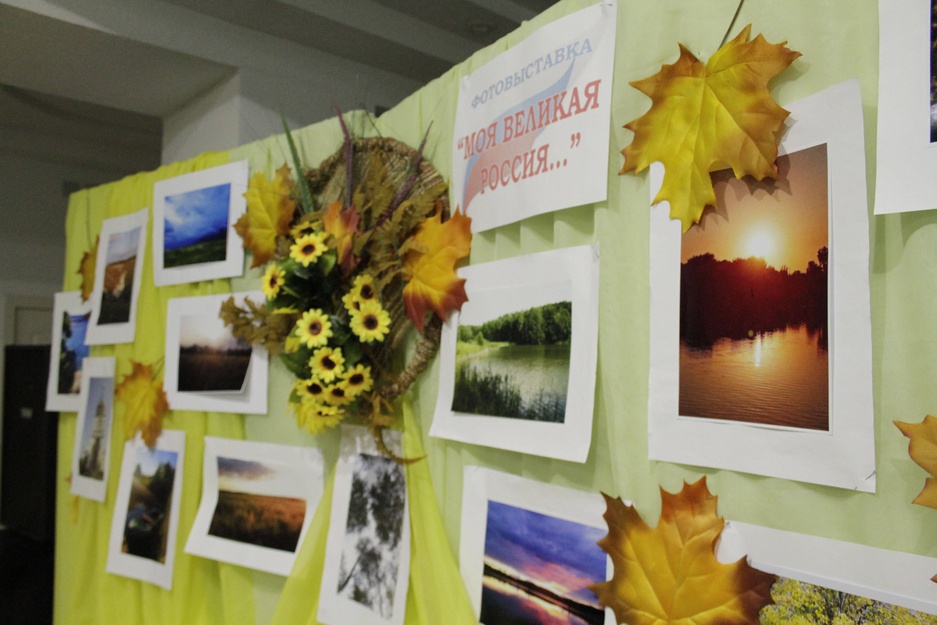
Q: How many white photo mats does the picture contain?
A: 13